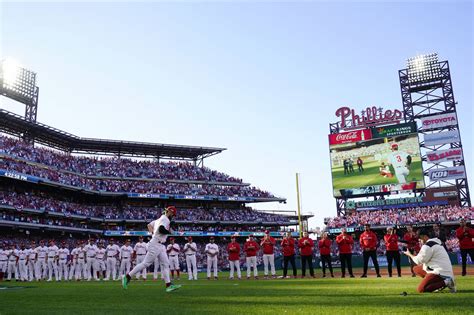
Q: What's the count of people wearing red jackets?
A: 11